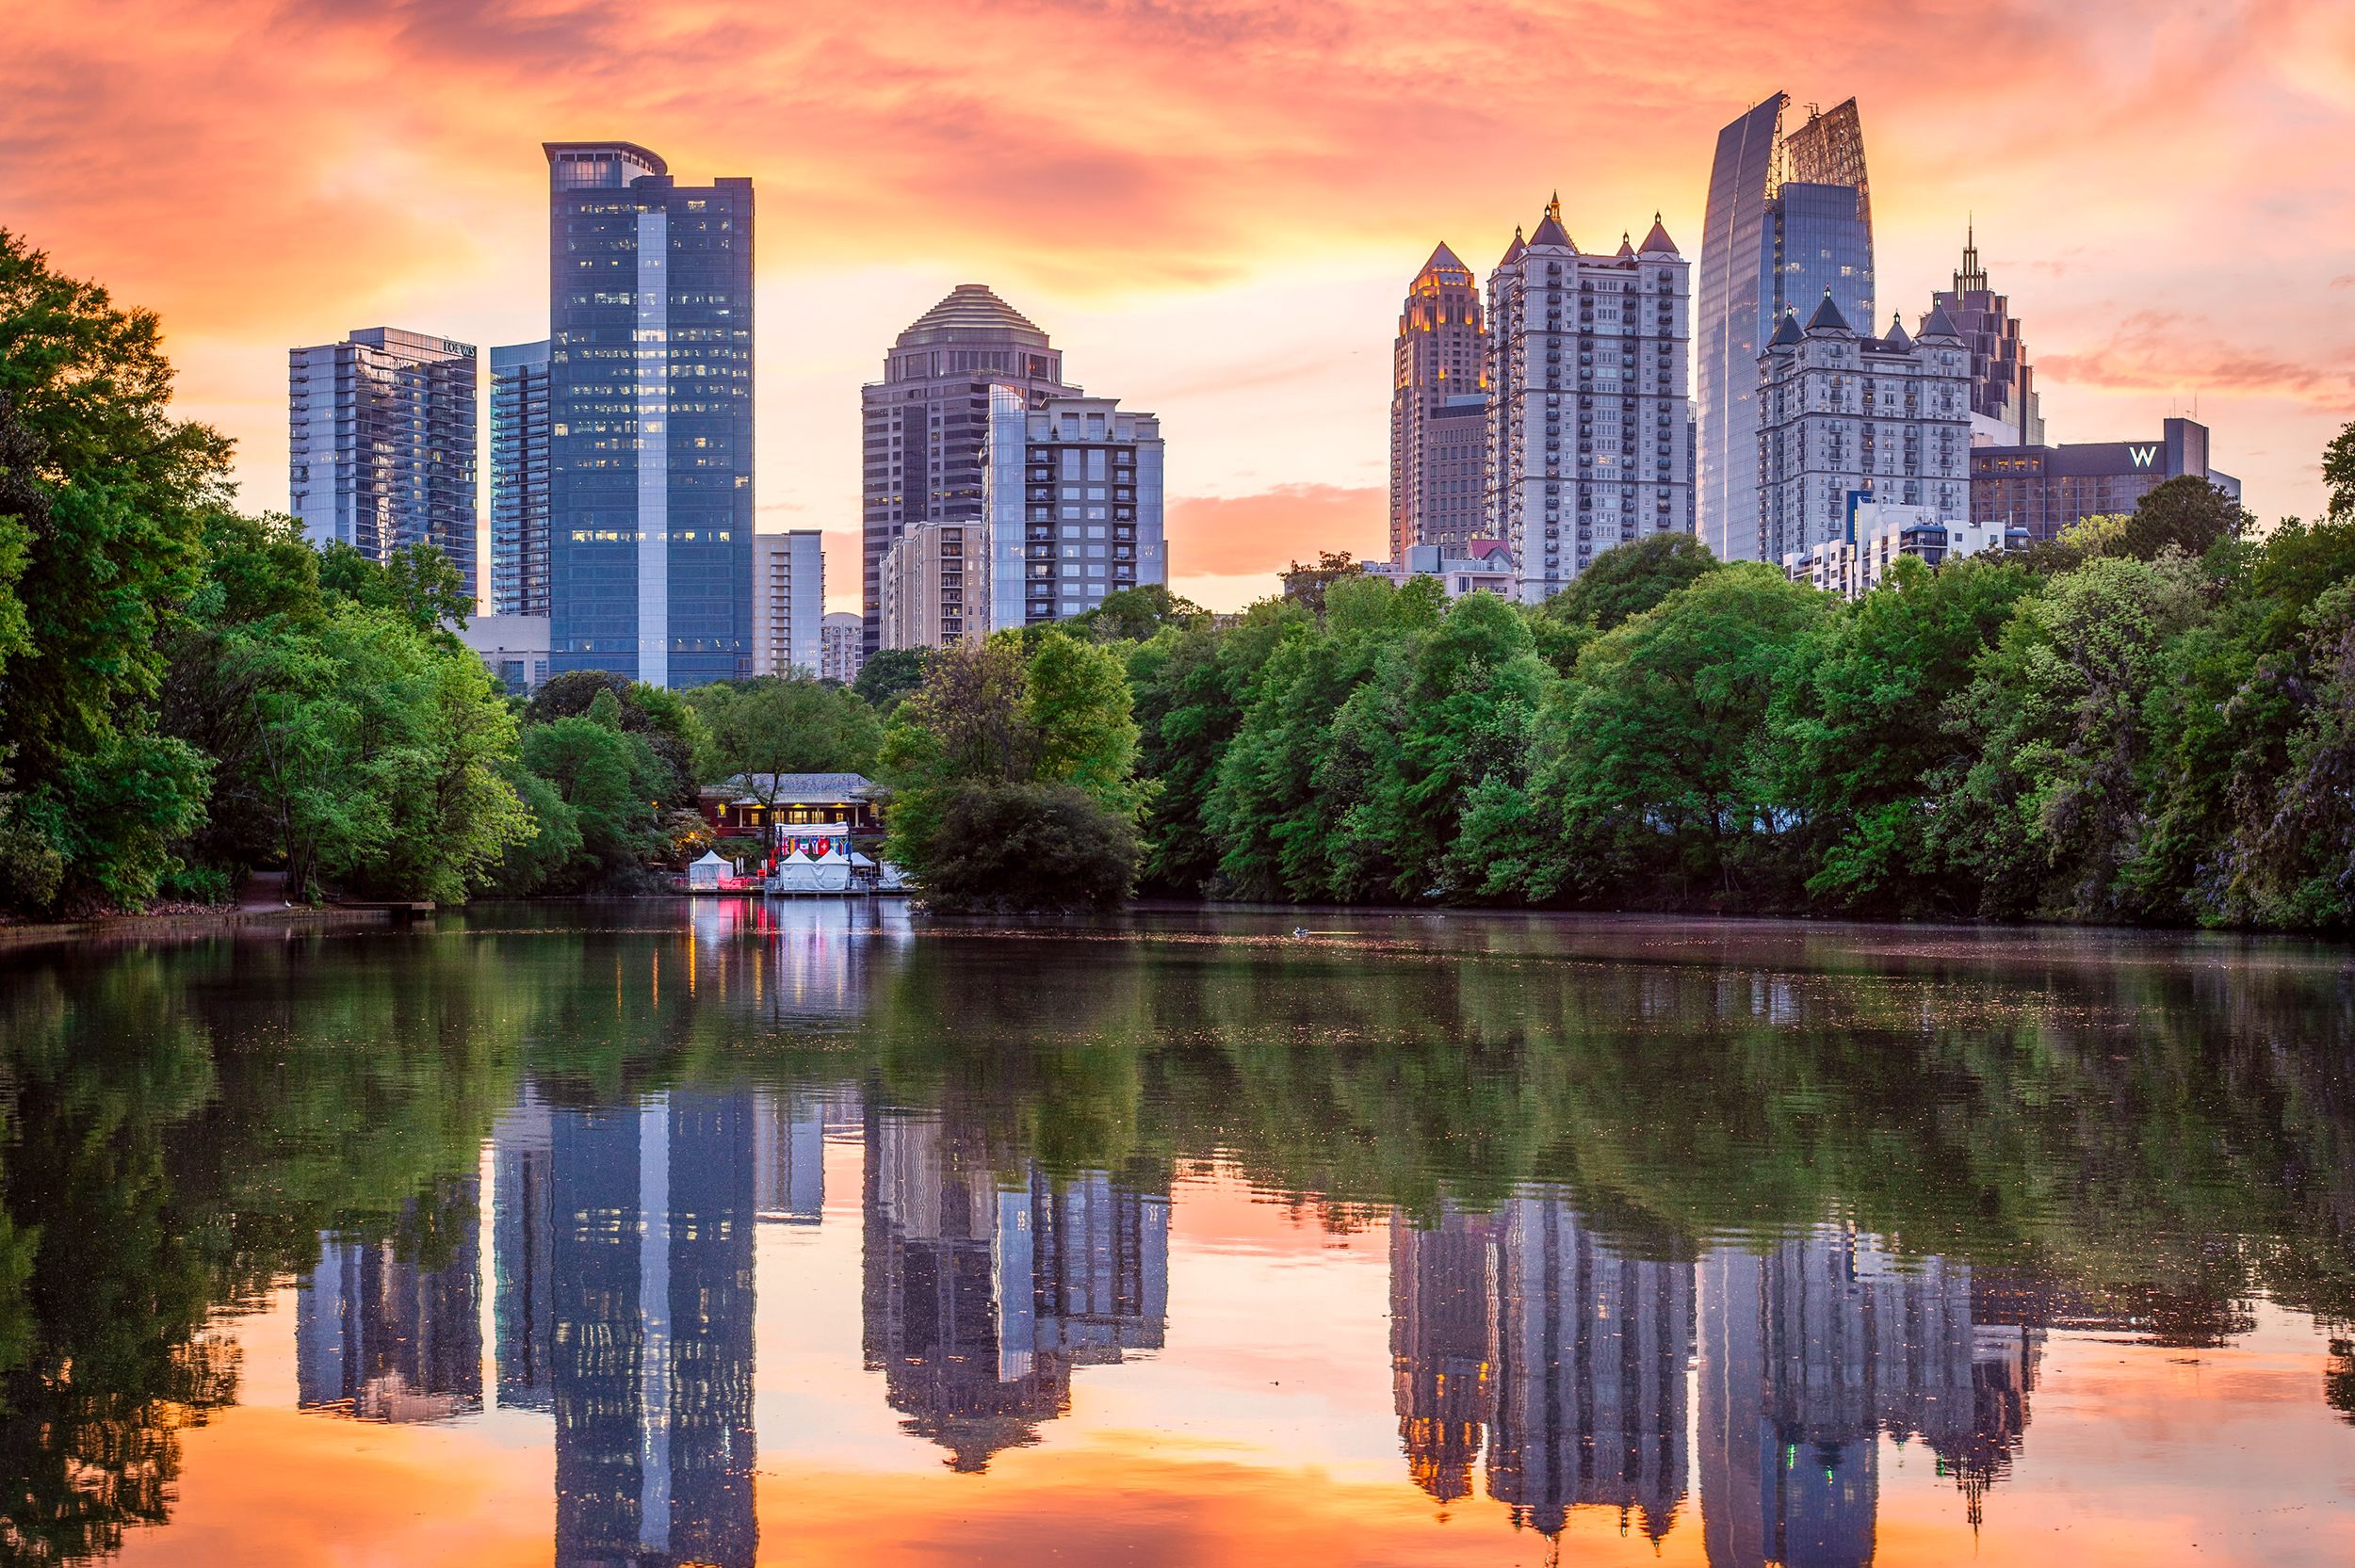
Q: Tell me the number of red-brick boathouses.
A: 1